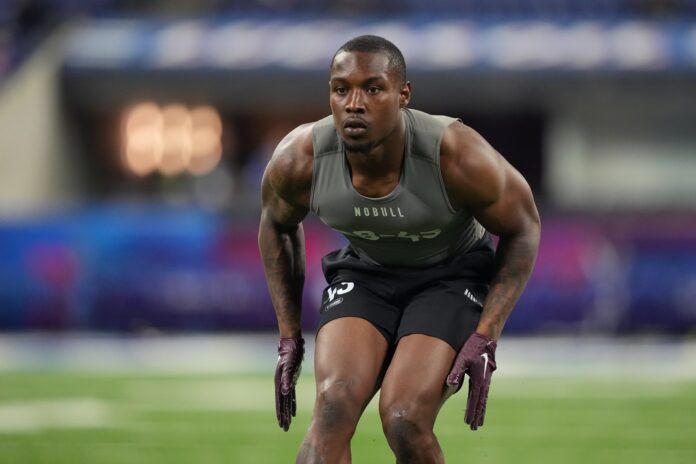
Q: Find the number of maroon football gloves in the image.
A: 2